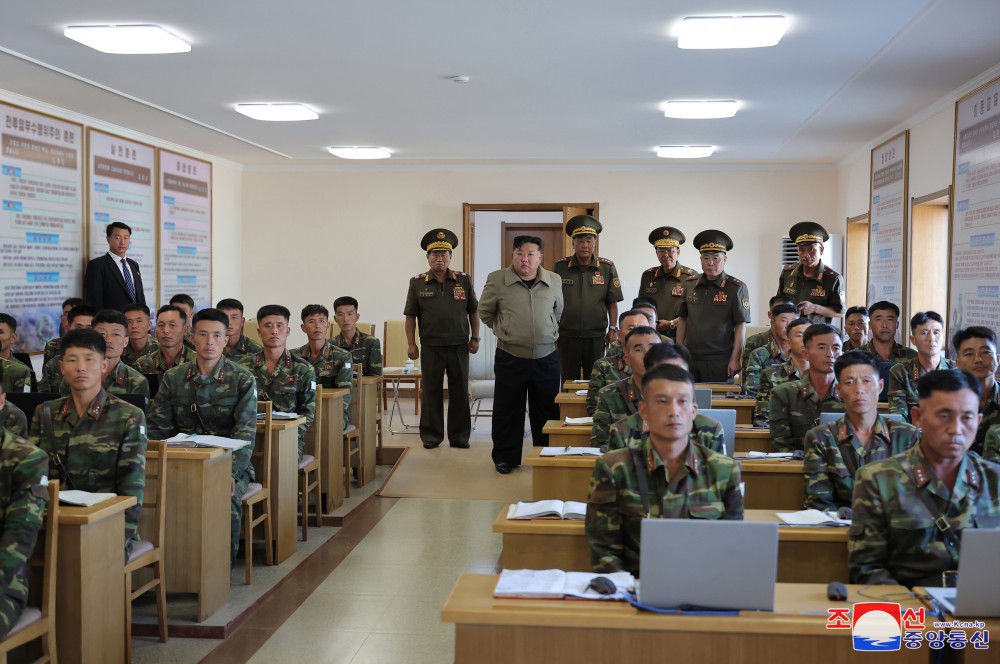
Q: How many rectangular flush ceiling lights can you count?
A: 6